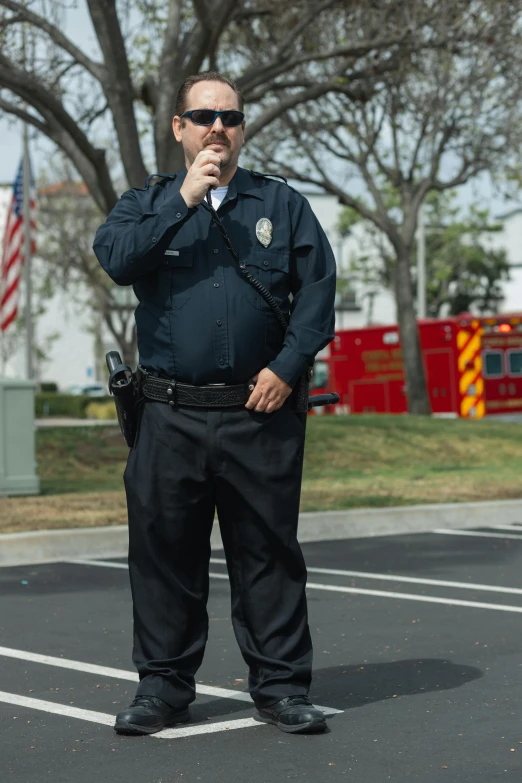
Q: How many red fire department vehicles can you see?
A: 1